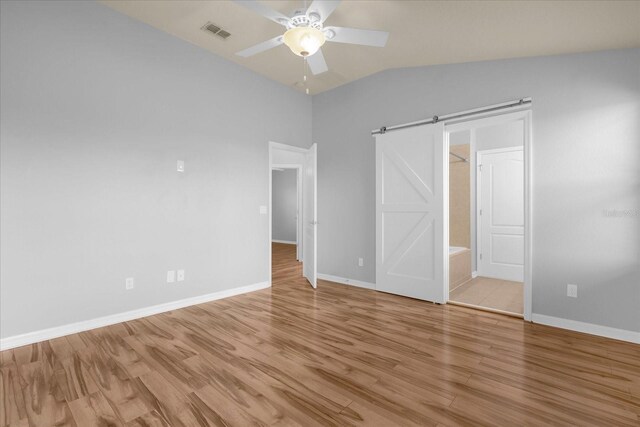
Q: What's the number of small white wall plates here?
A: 7